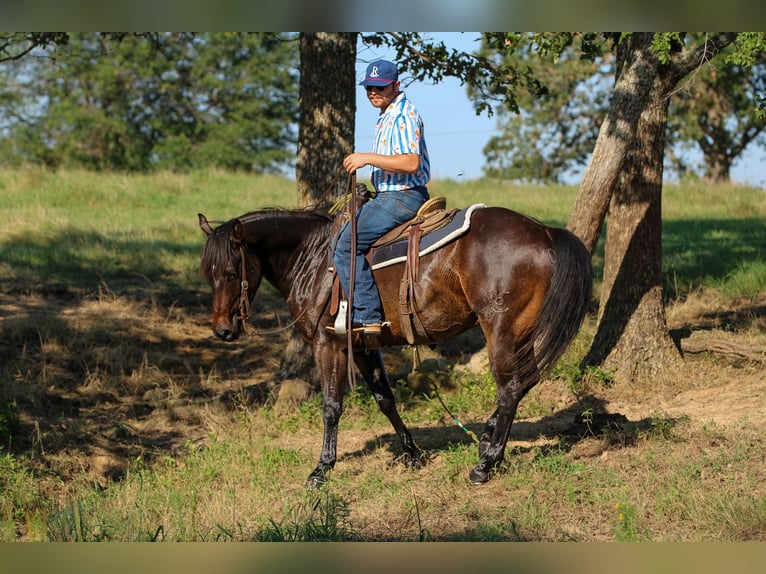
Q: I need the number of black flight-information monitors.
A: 0